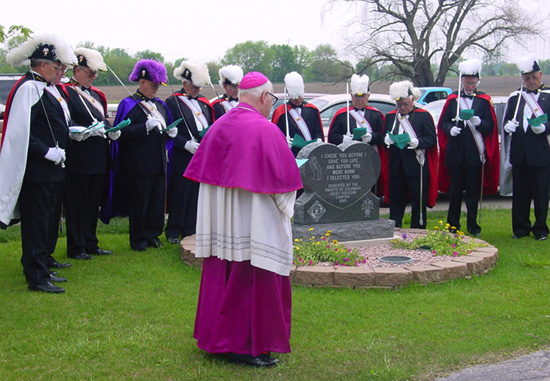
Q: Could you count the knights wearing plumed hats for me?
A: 11